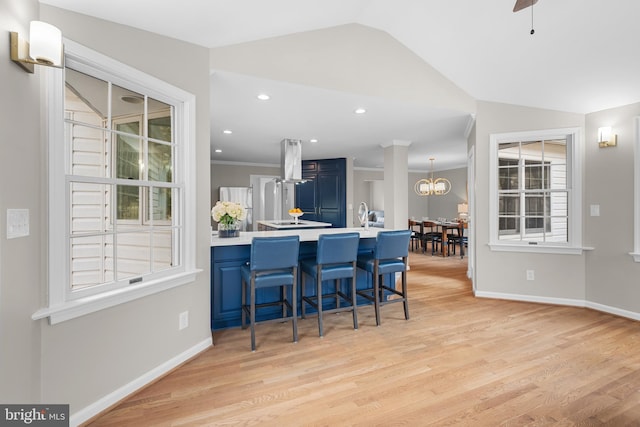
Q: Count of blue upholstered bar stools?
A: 3